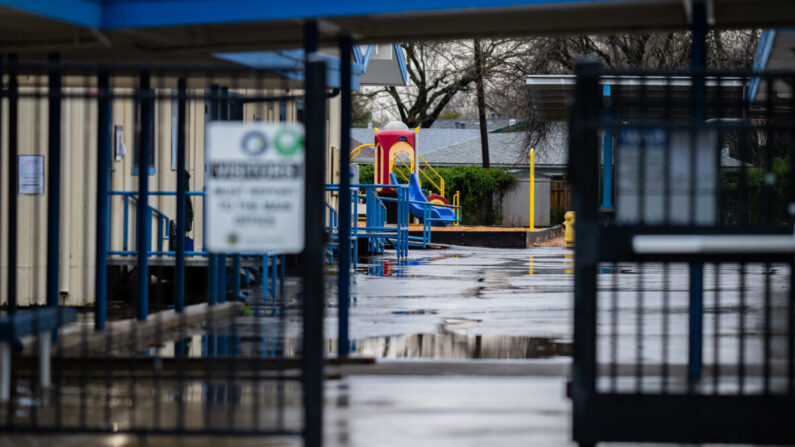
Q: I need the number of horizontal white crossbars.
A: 1